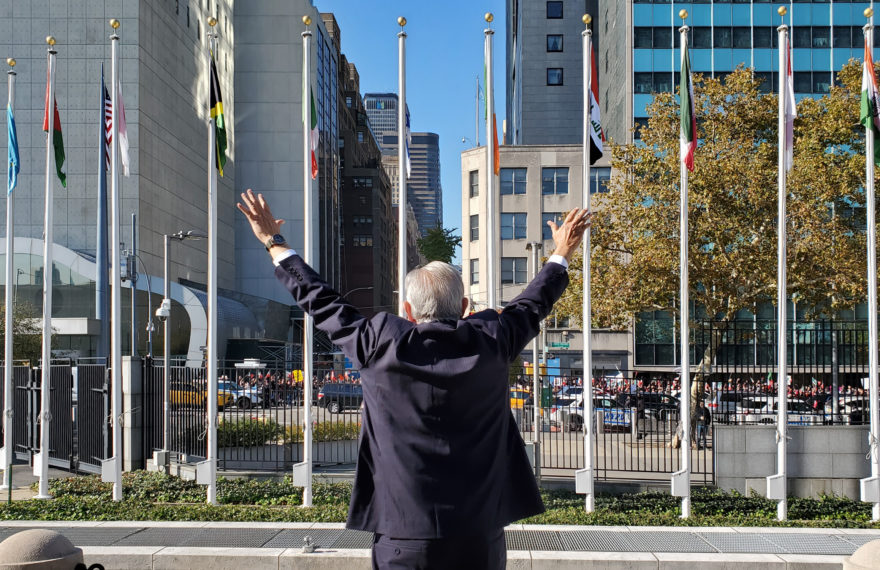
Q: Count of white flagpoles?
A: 11